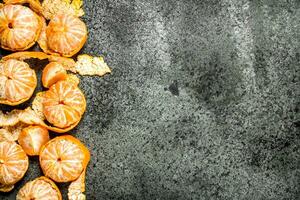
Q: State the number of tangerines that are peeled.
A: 7